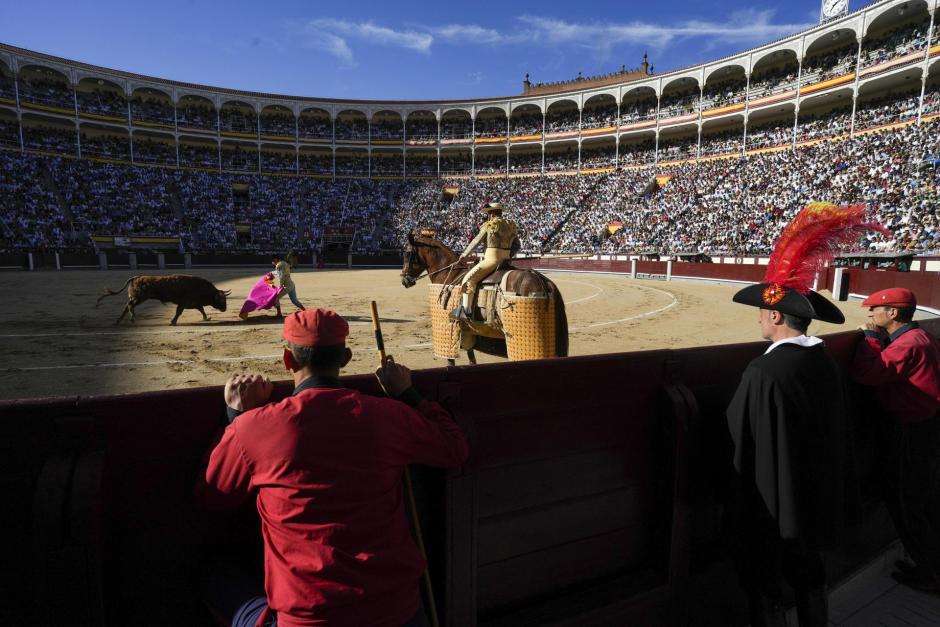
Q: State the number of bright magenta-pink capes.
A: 1